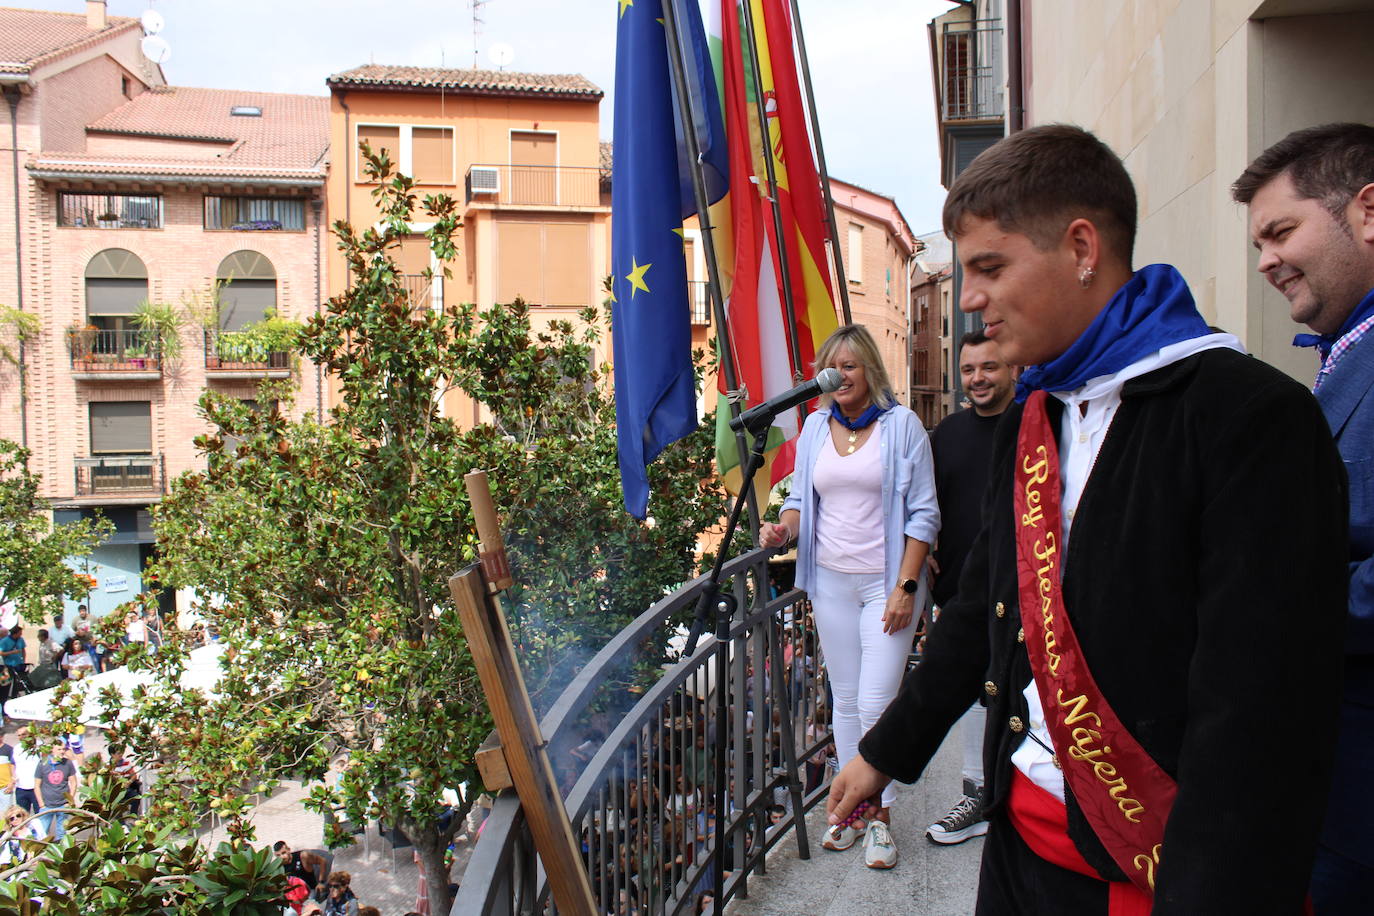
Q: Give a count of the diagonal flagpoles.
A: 3